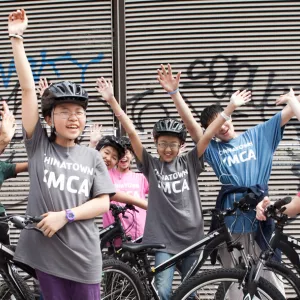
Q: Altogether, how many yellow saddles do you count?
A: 0